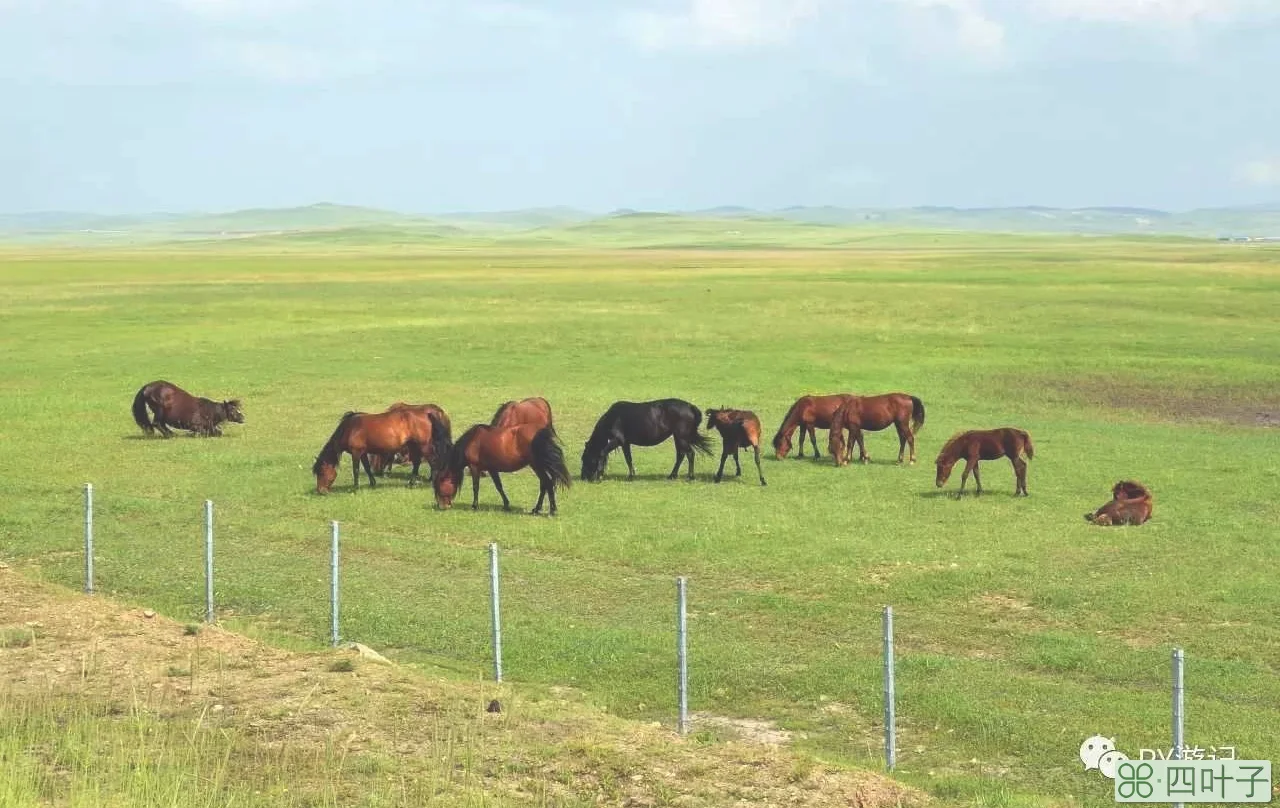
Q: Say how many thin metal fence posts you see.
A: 7